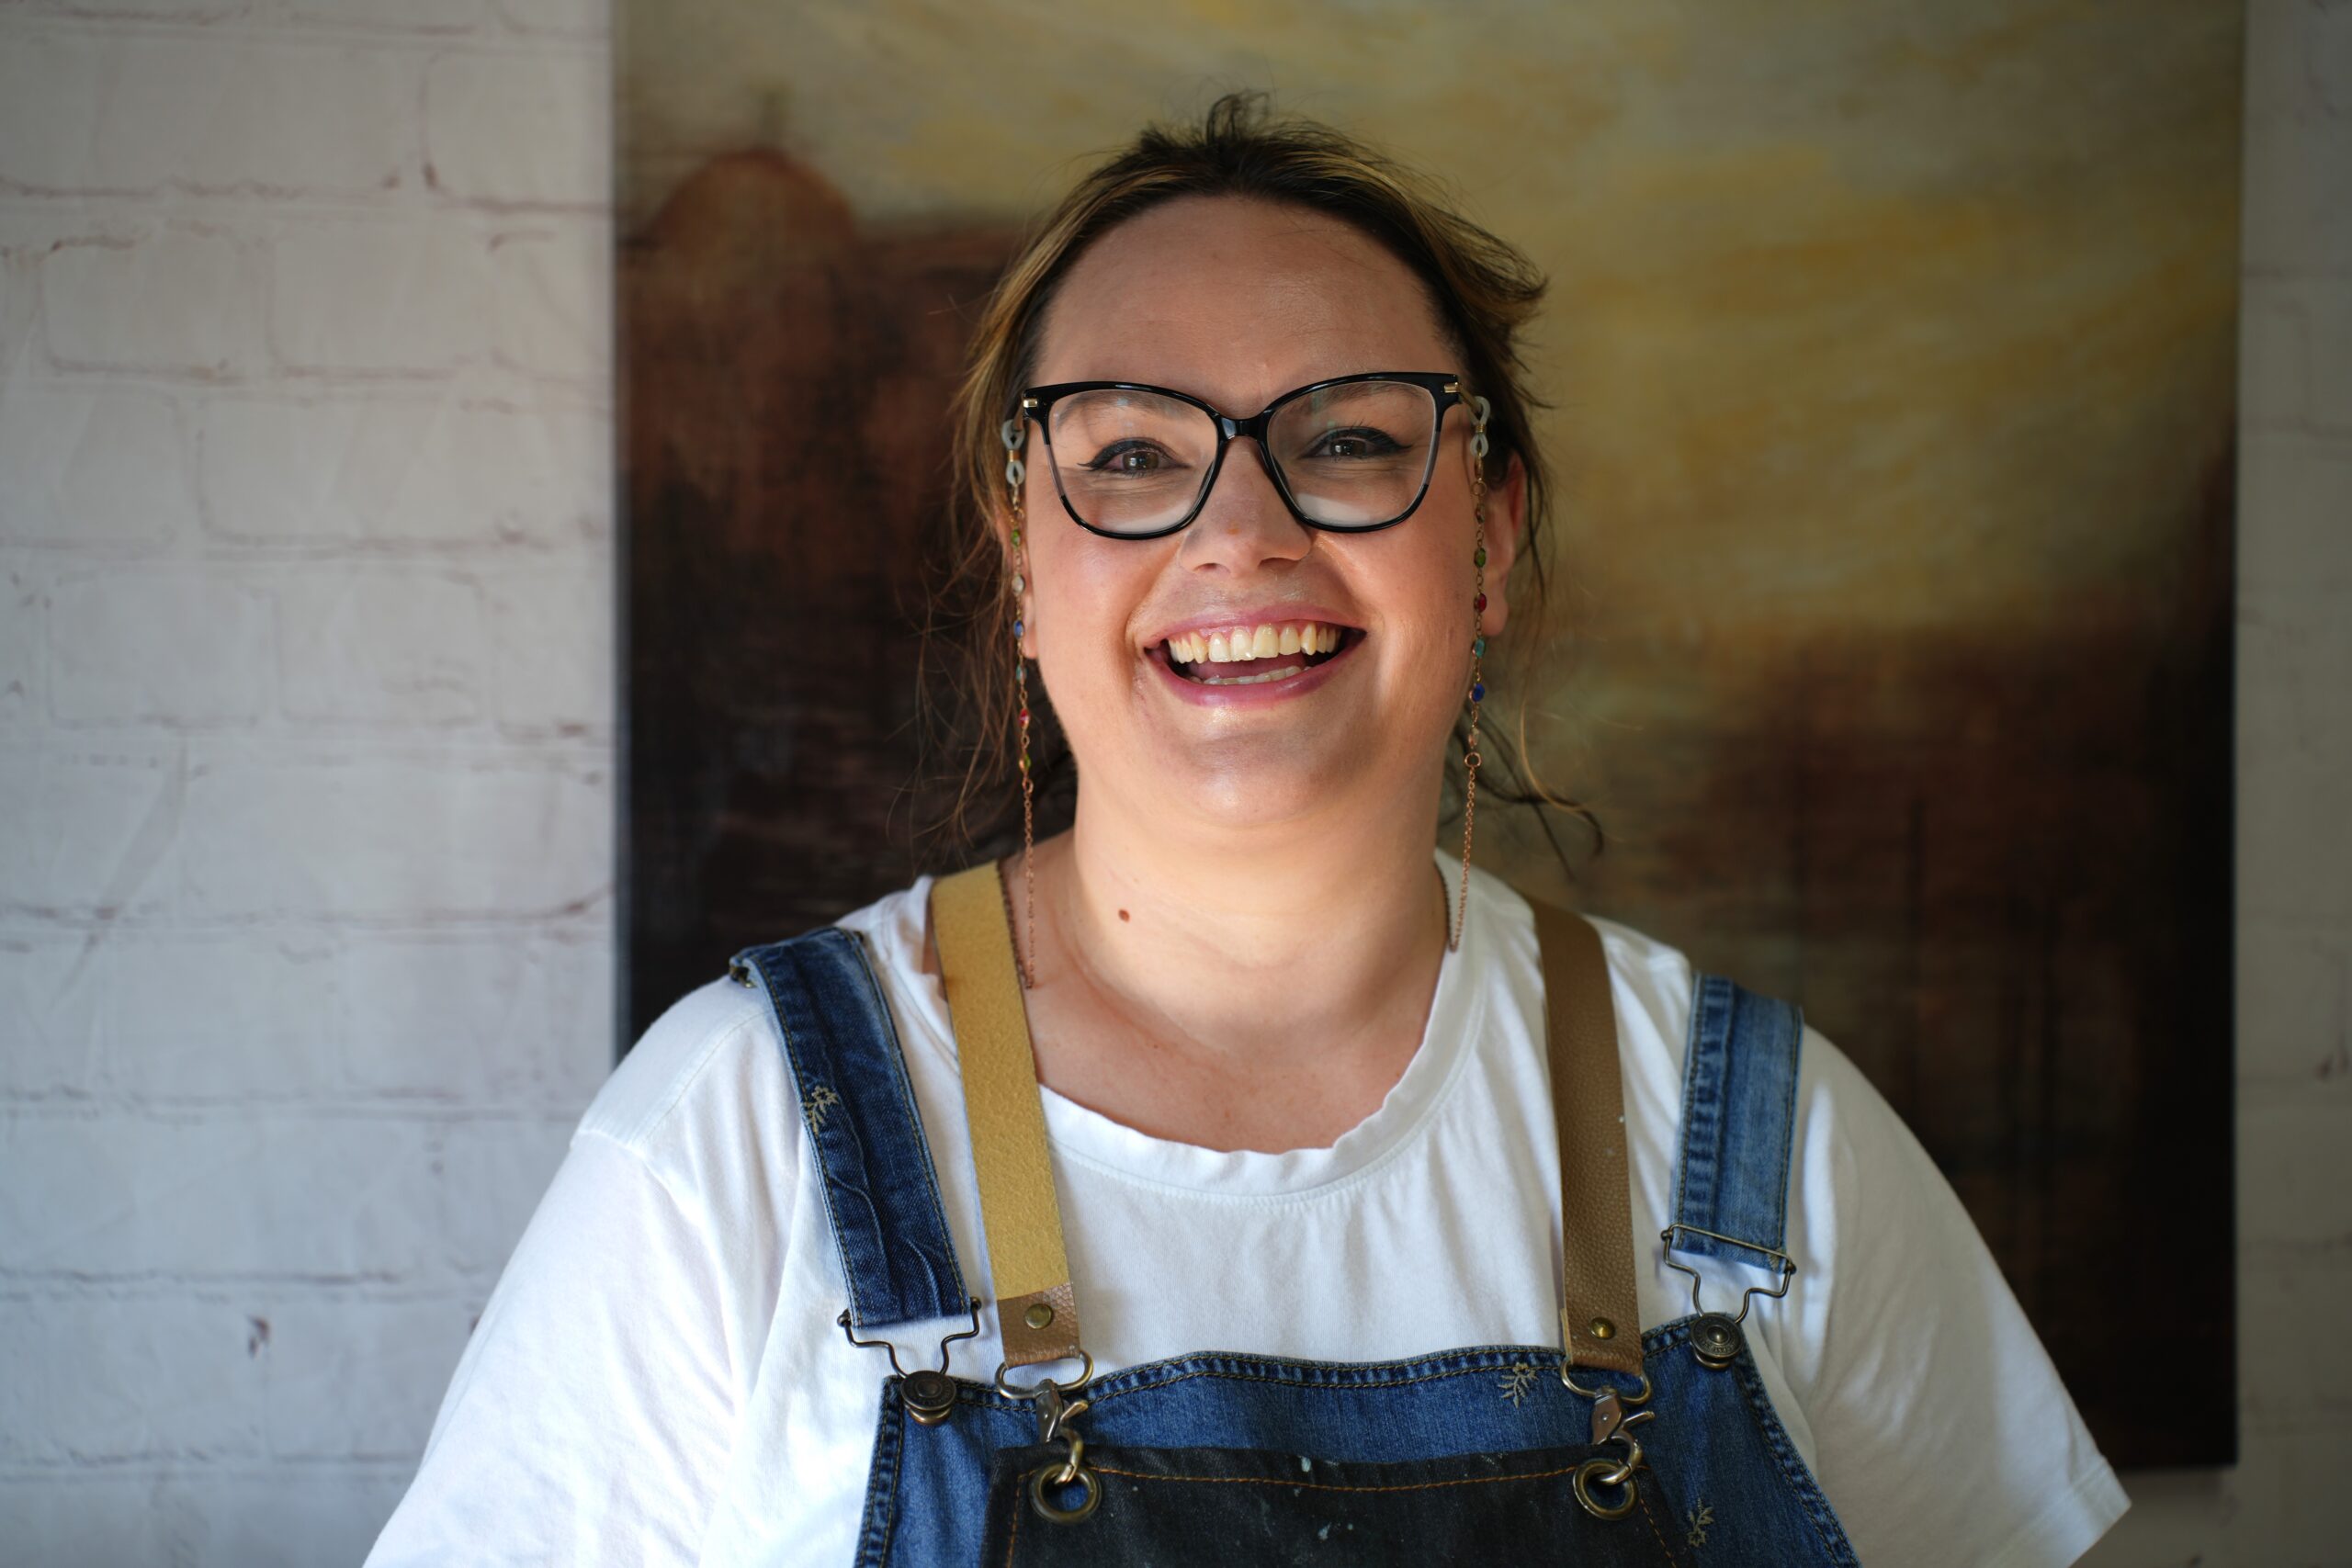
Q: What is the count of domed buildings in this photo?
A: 1